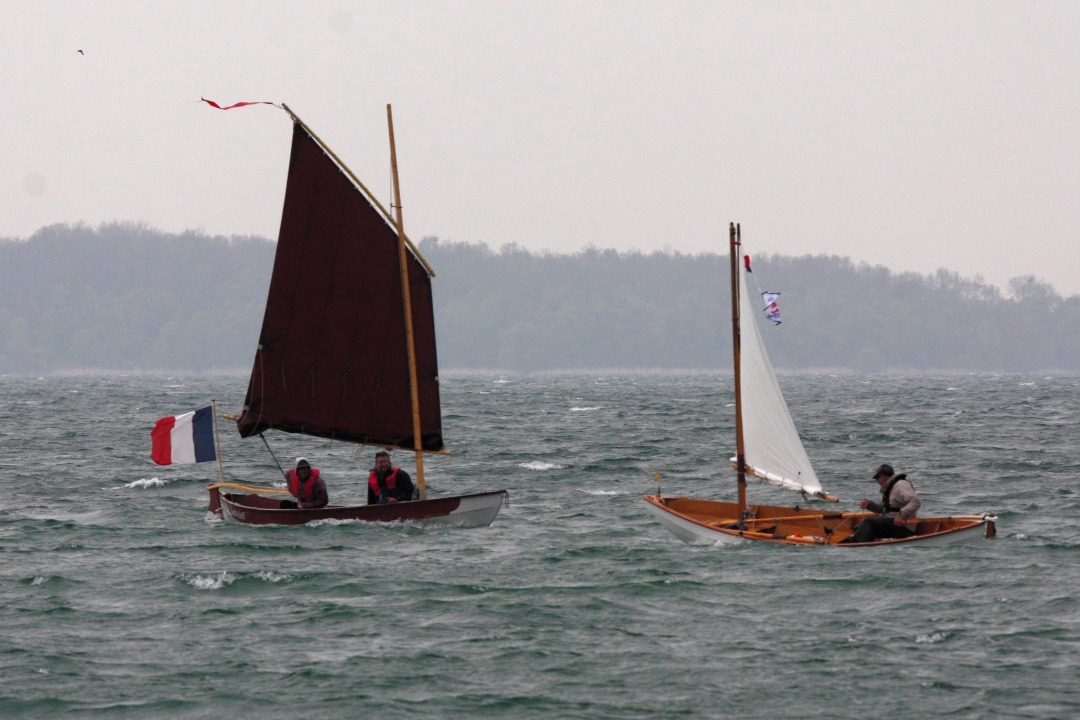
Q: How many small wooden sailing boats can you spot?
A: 2